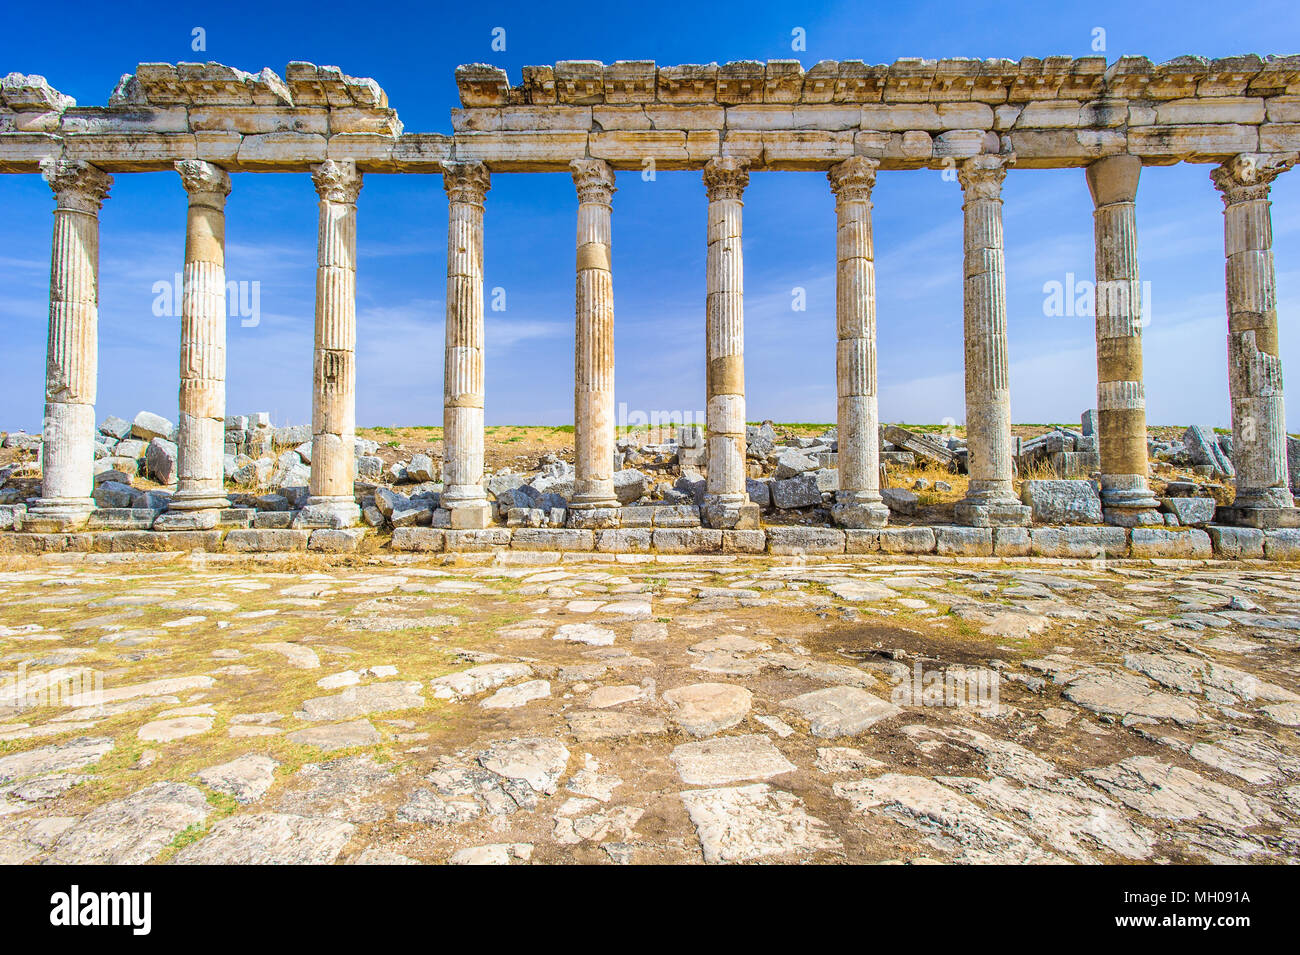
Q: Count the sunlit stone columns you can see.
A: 10